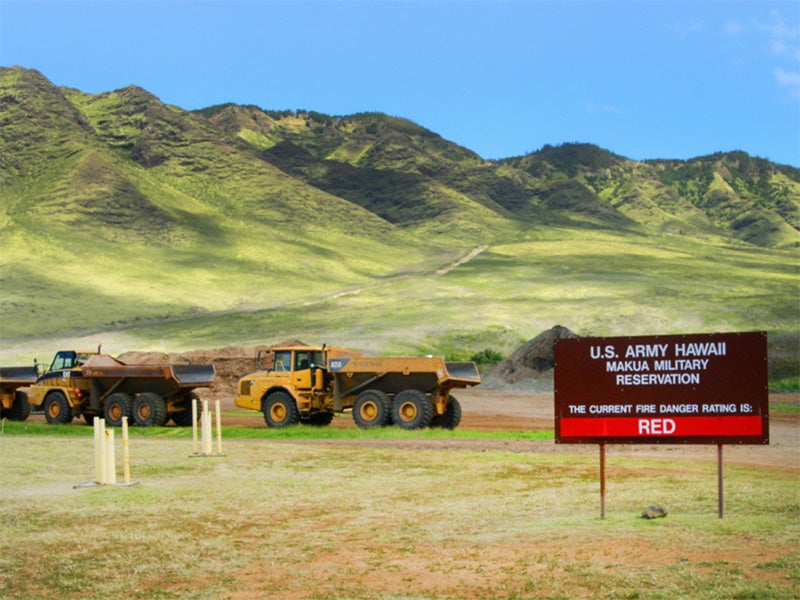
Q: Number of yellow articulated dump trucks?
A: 3